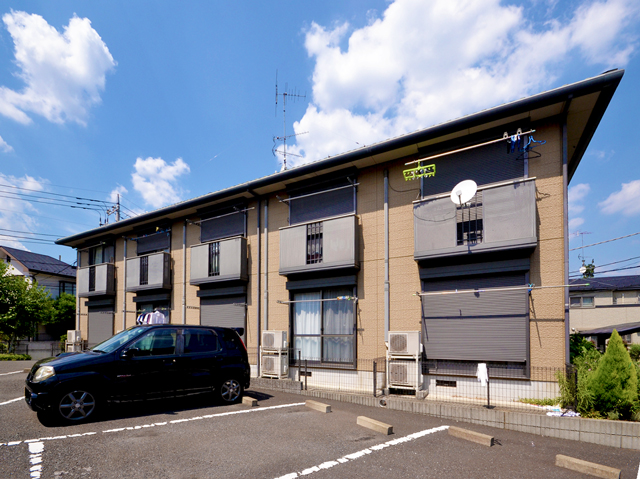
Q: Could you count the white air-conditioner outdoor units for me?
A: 6